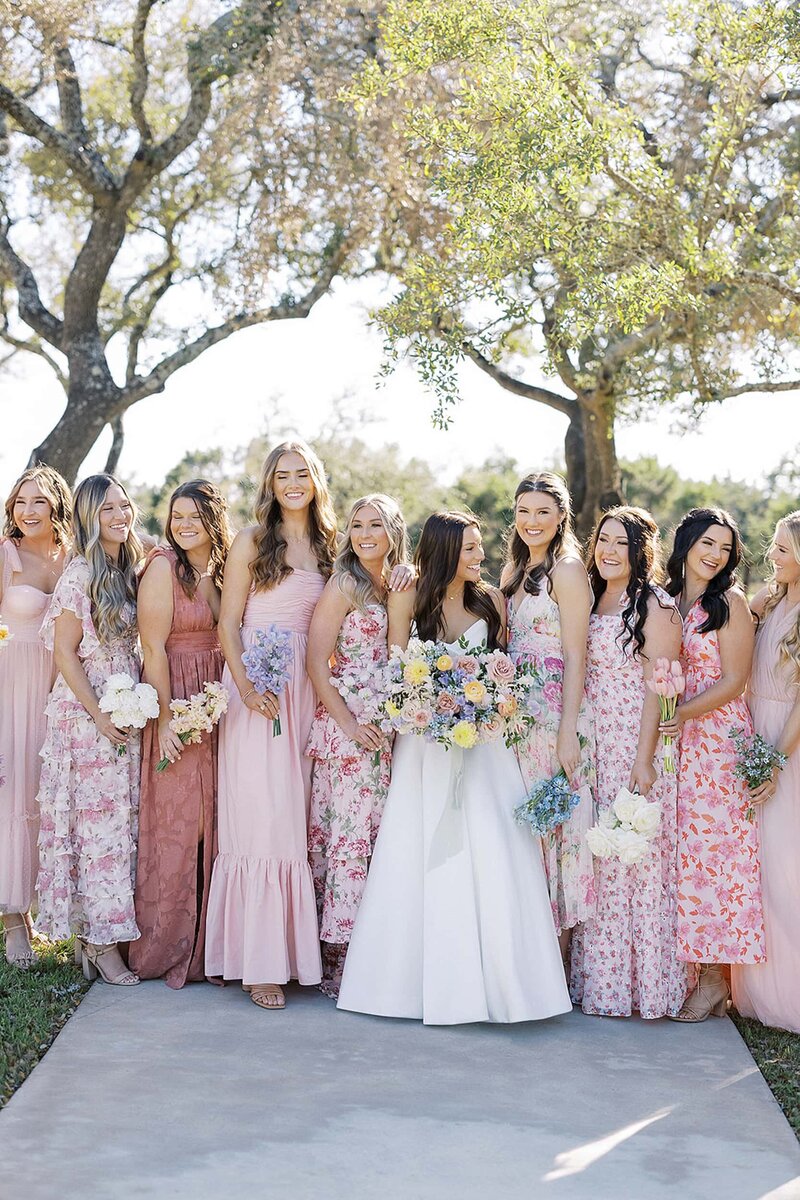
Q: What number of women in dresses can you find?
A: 10